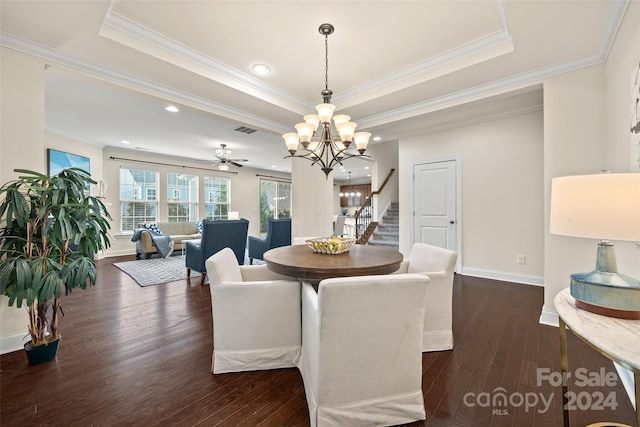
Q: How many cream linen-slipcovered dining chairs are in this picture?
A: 3